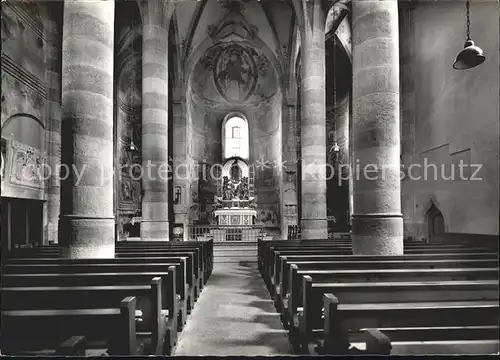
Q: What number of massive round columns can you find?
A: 4